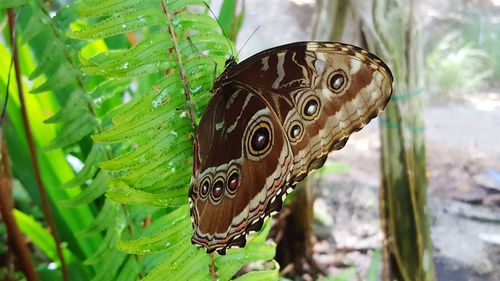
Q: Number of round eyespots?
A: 7